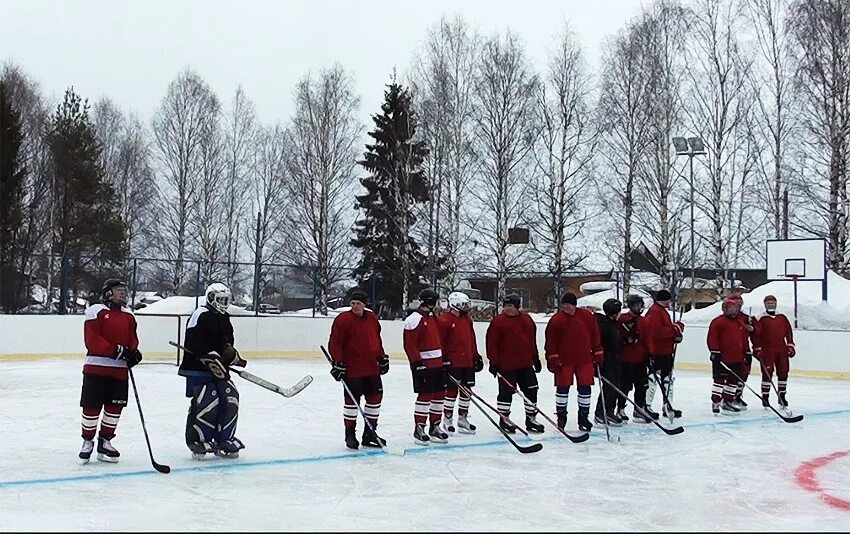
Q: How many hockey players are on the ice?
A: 13